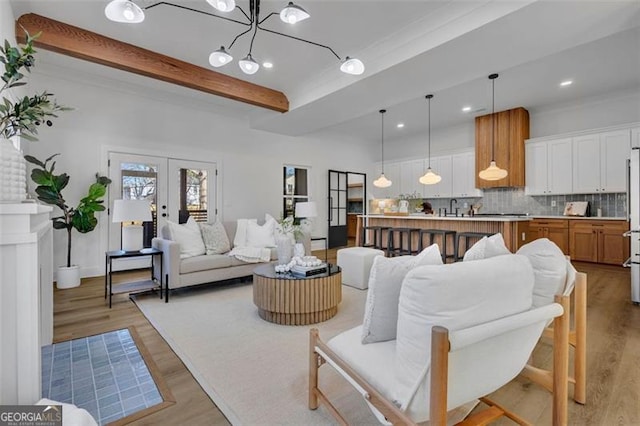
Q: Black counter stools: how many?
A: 4